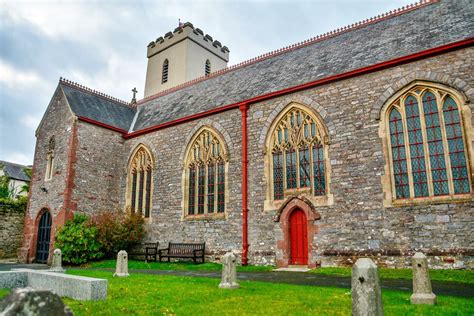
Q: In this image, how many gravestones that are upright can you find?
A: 5